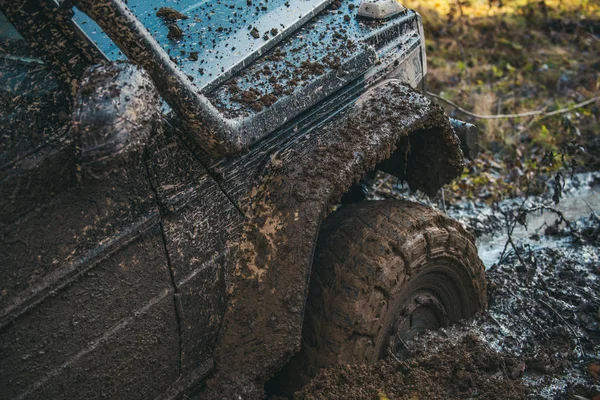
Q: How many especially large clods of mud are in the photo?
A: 2